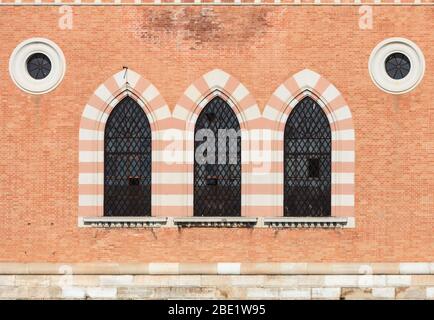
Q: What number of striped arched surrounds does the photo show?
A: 3